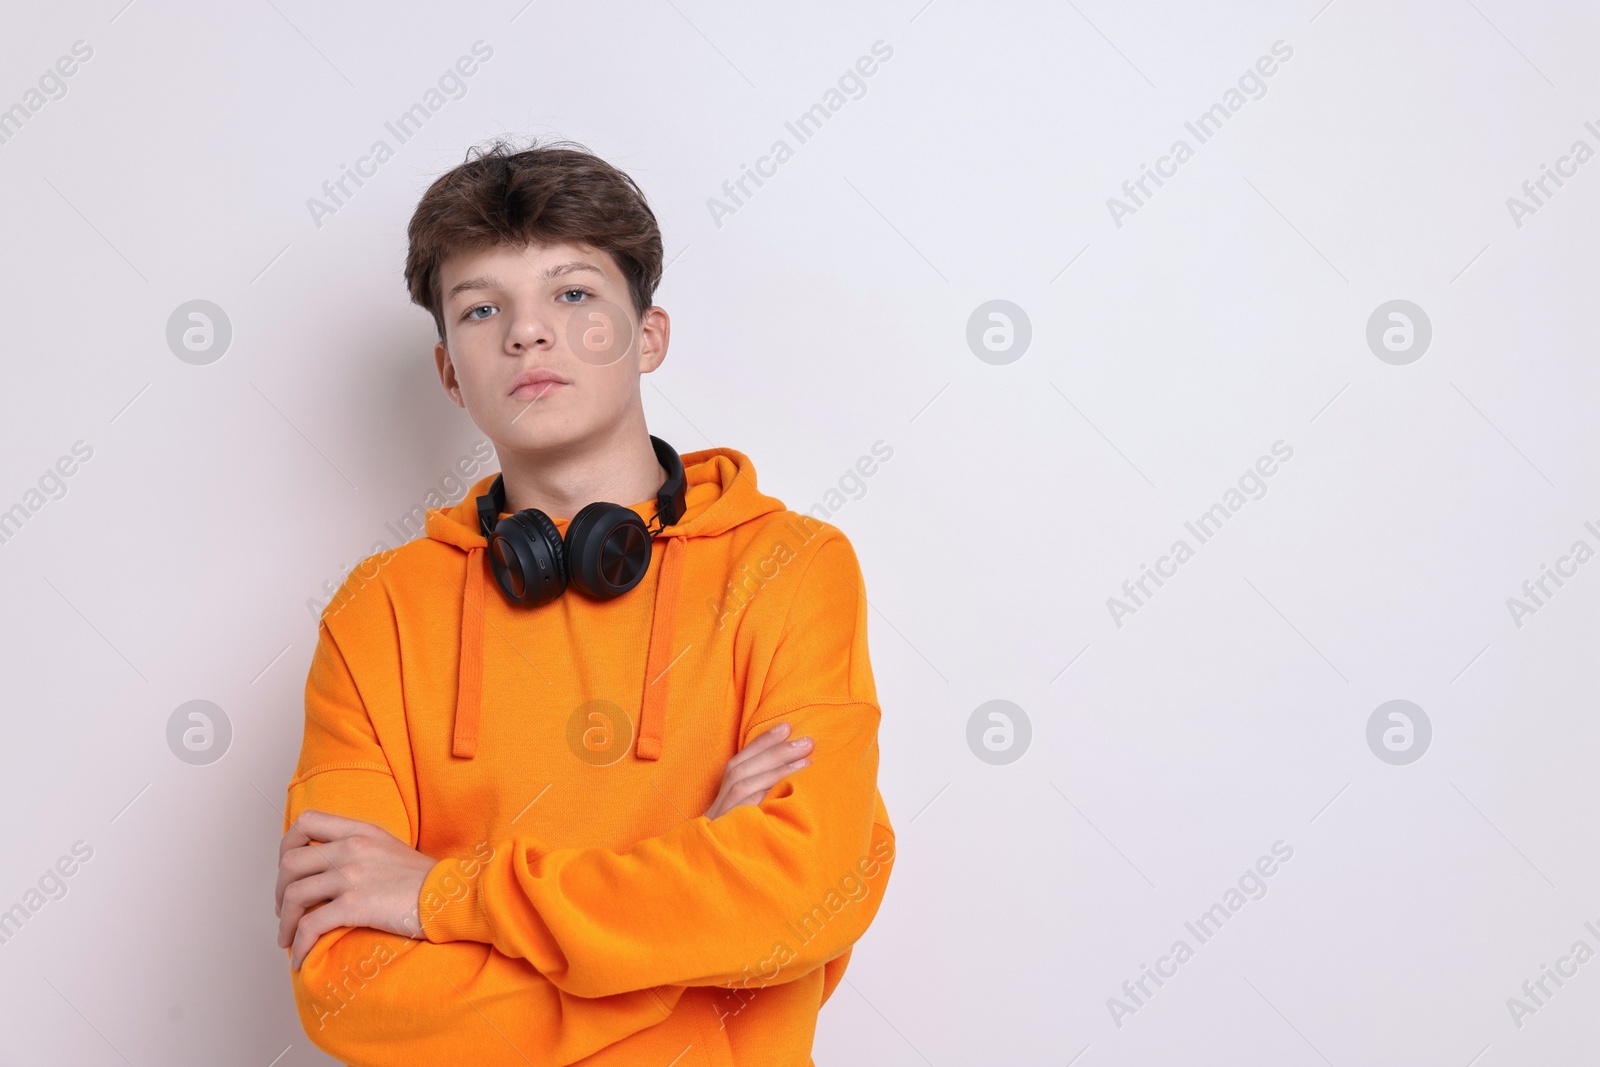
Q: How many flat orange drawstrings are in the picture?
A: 2